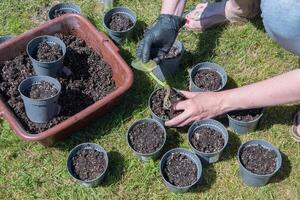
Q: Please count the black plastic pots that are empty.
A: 0